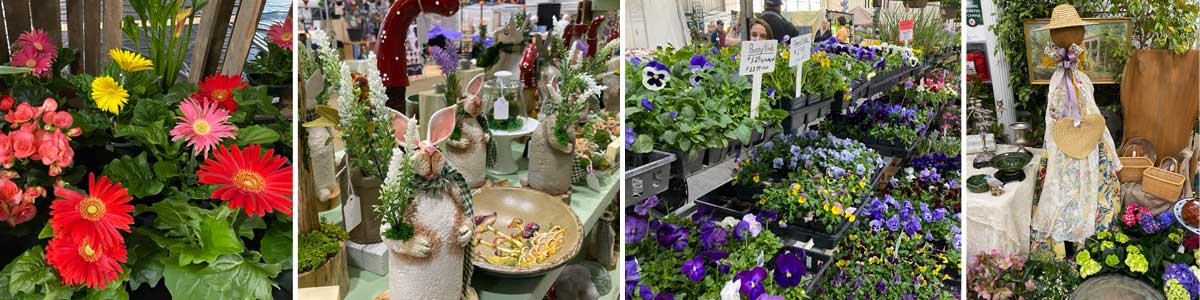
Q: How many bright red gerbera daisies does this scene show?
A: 4